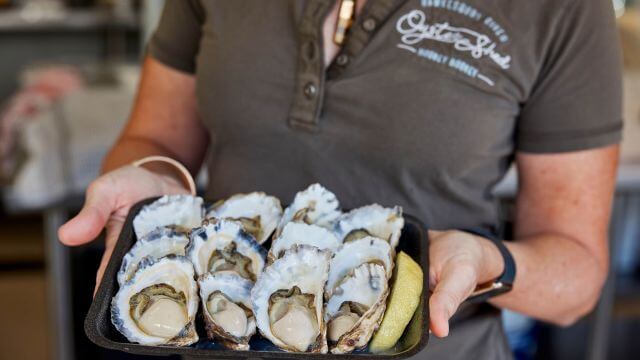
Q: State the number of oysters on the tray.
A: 12